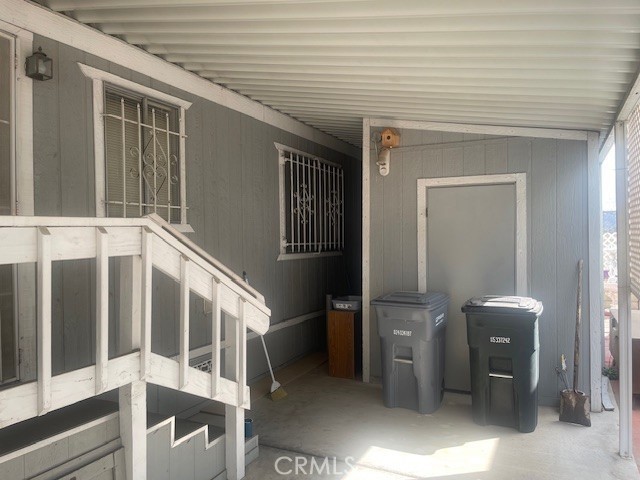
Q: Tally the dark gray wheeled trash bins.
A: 2